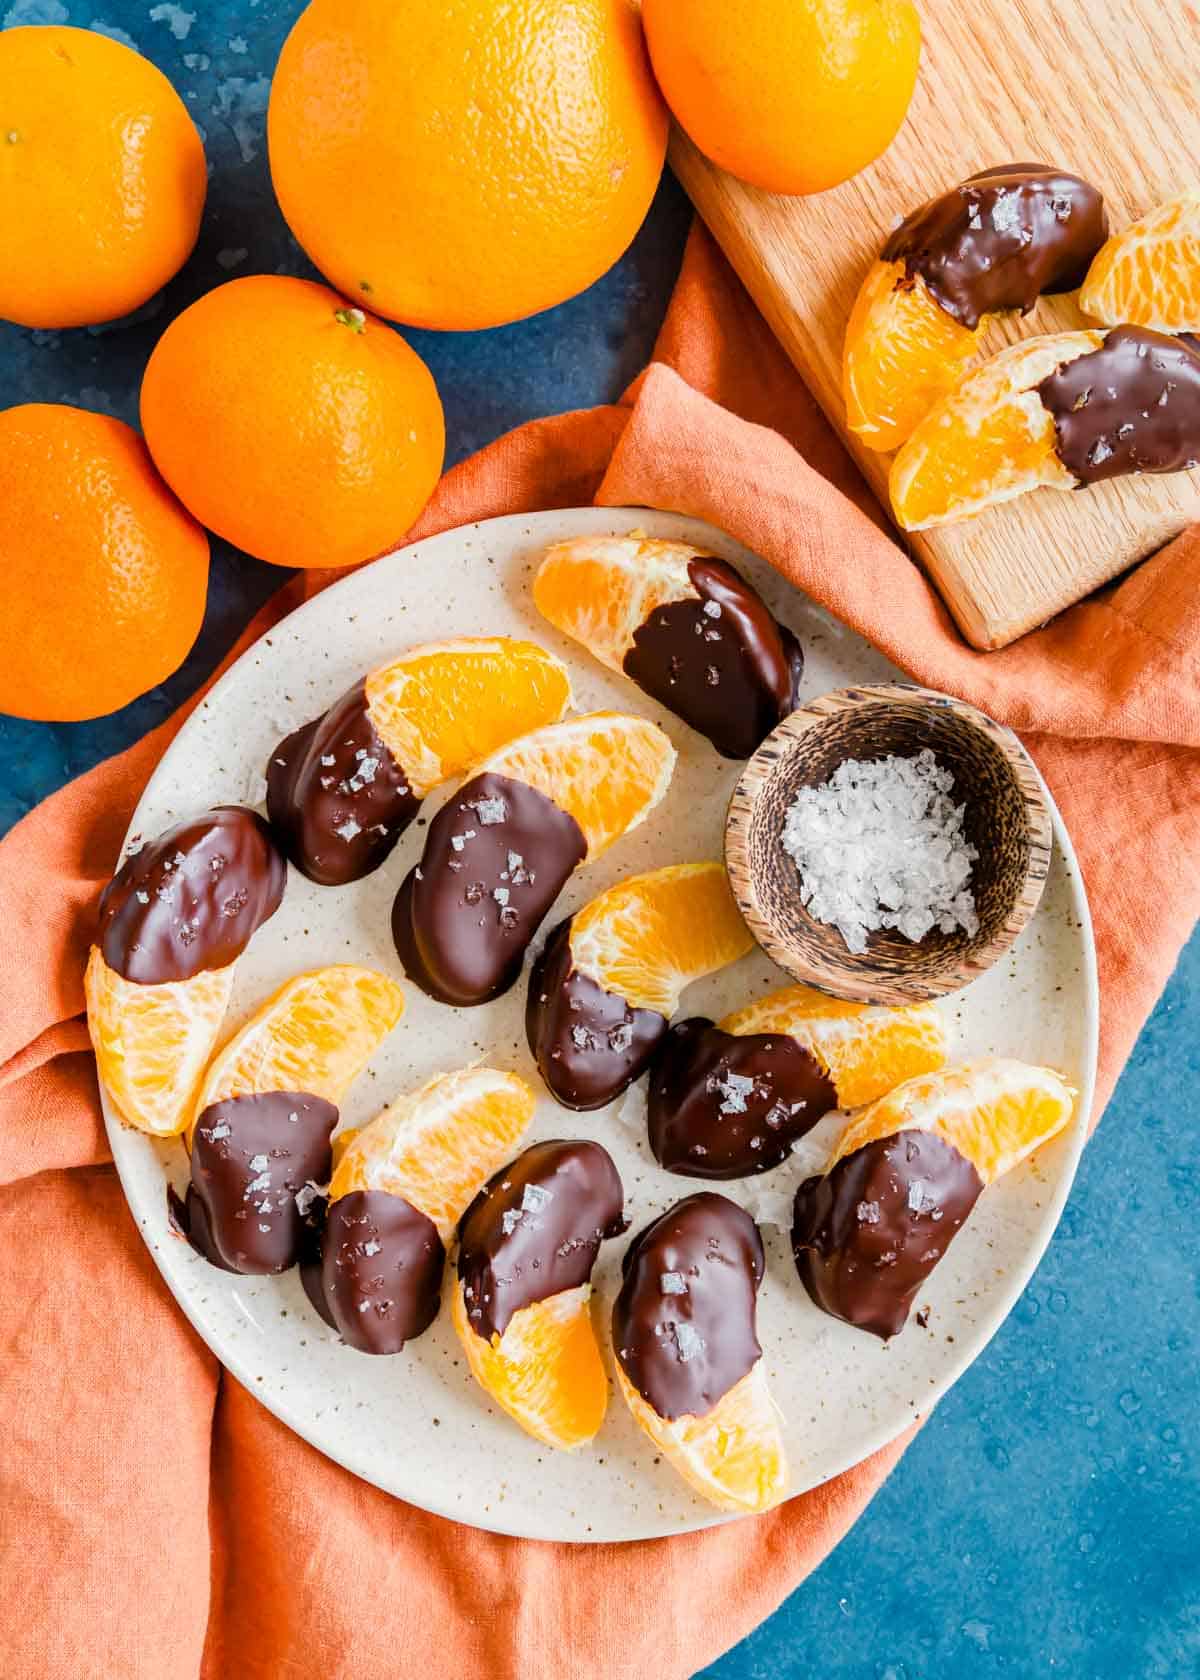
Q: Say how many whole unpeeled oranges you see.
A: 5